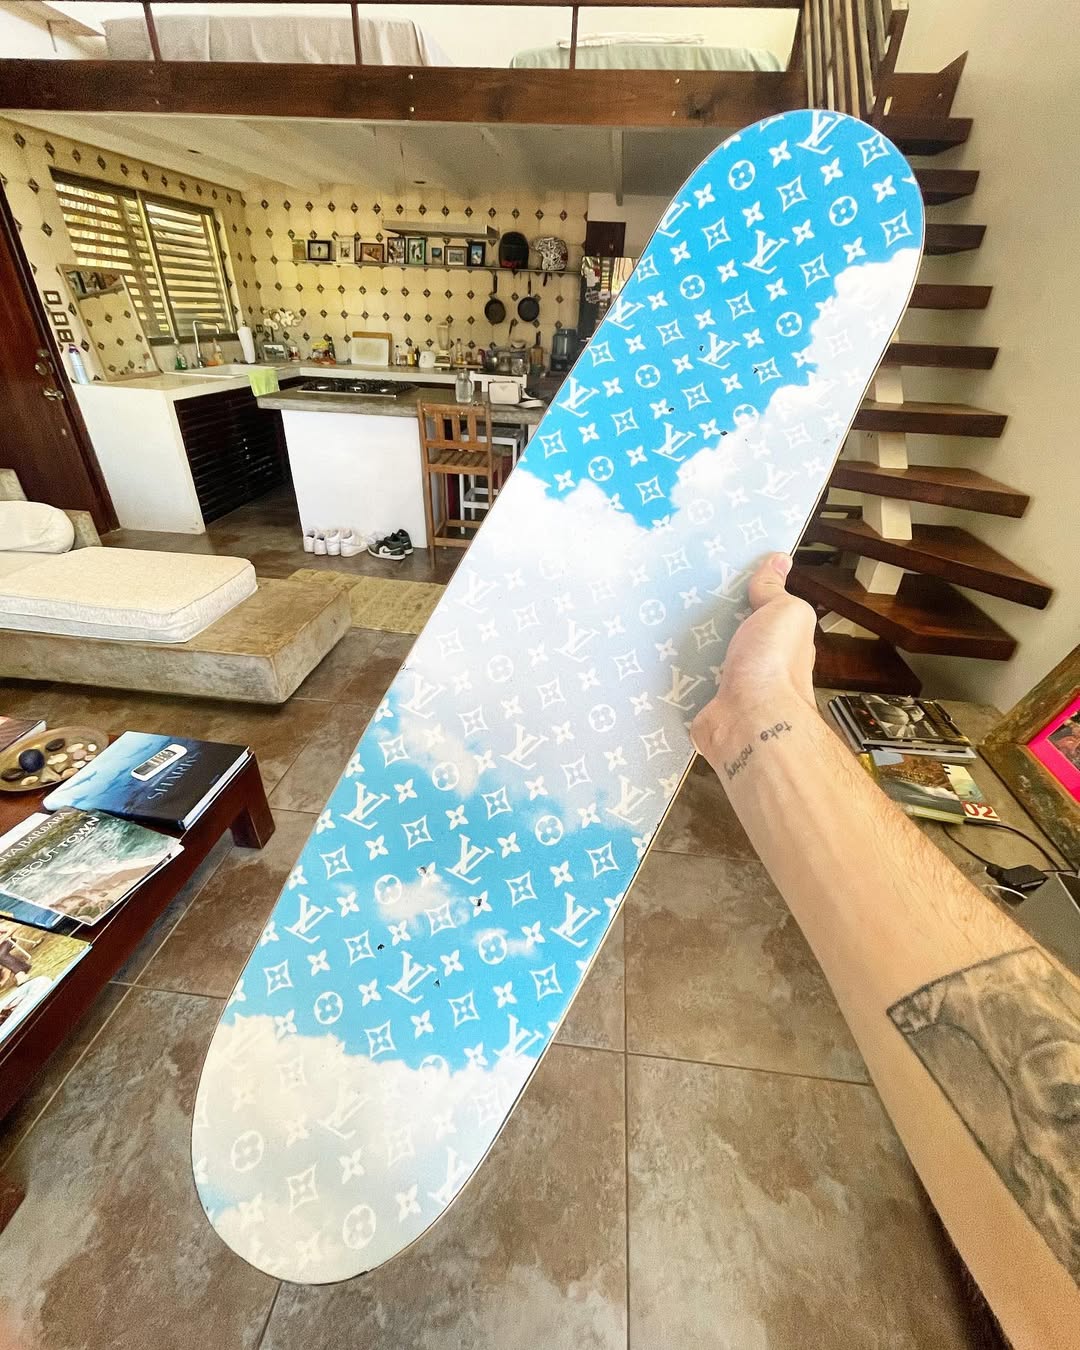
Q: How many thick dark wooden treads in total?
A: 10